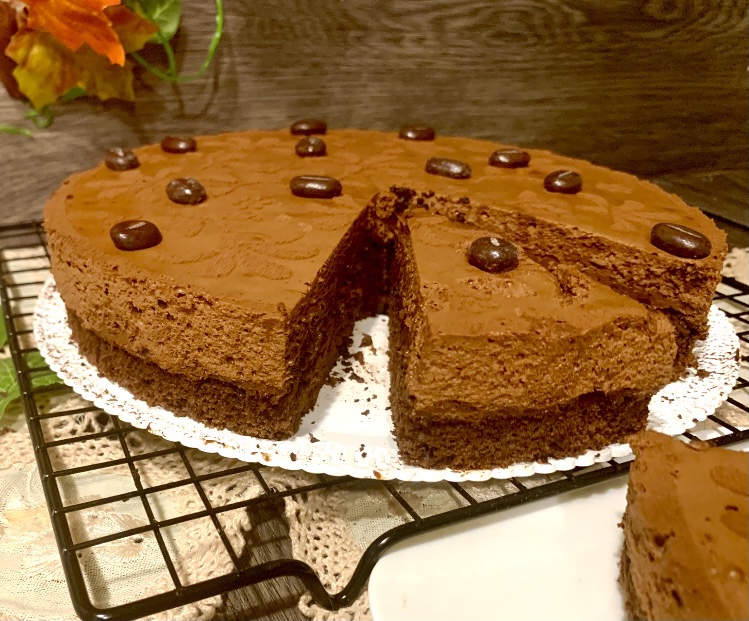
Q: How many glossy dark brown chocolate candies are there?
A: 13